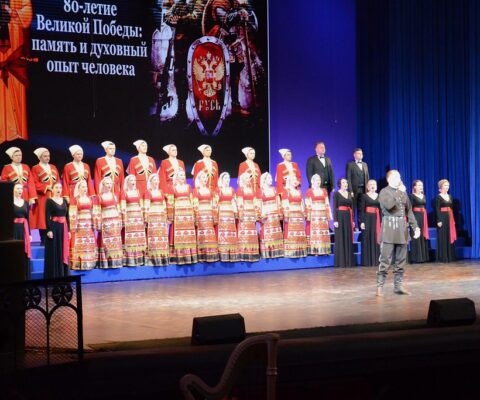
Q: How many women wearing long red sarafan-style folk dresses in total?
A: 11